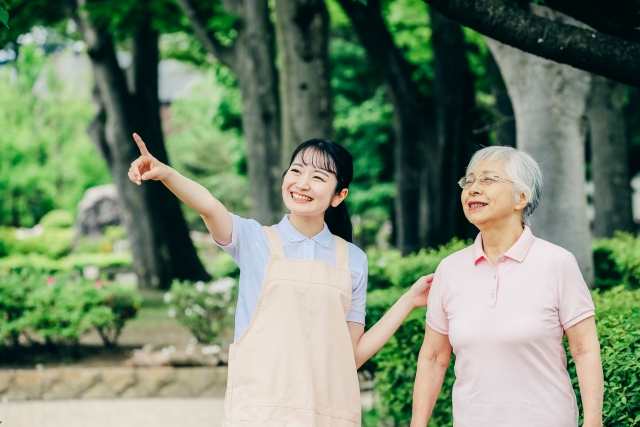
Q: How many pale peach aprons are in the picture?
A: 1